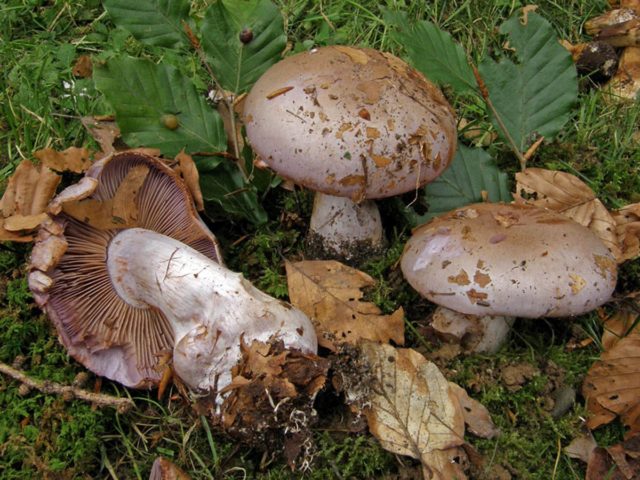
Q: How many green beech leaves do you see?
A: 7